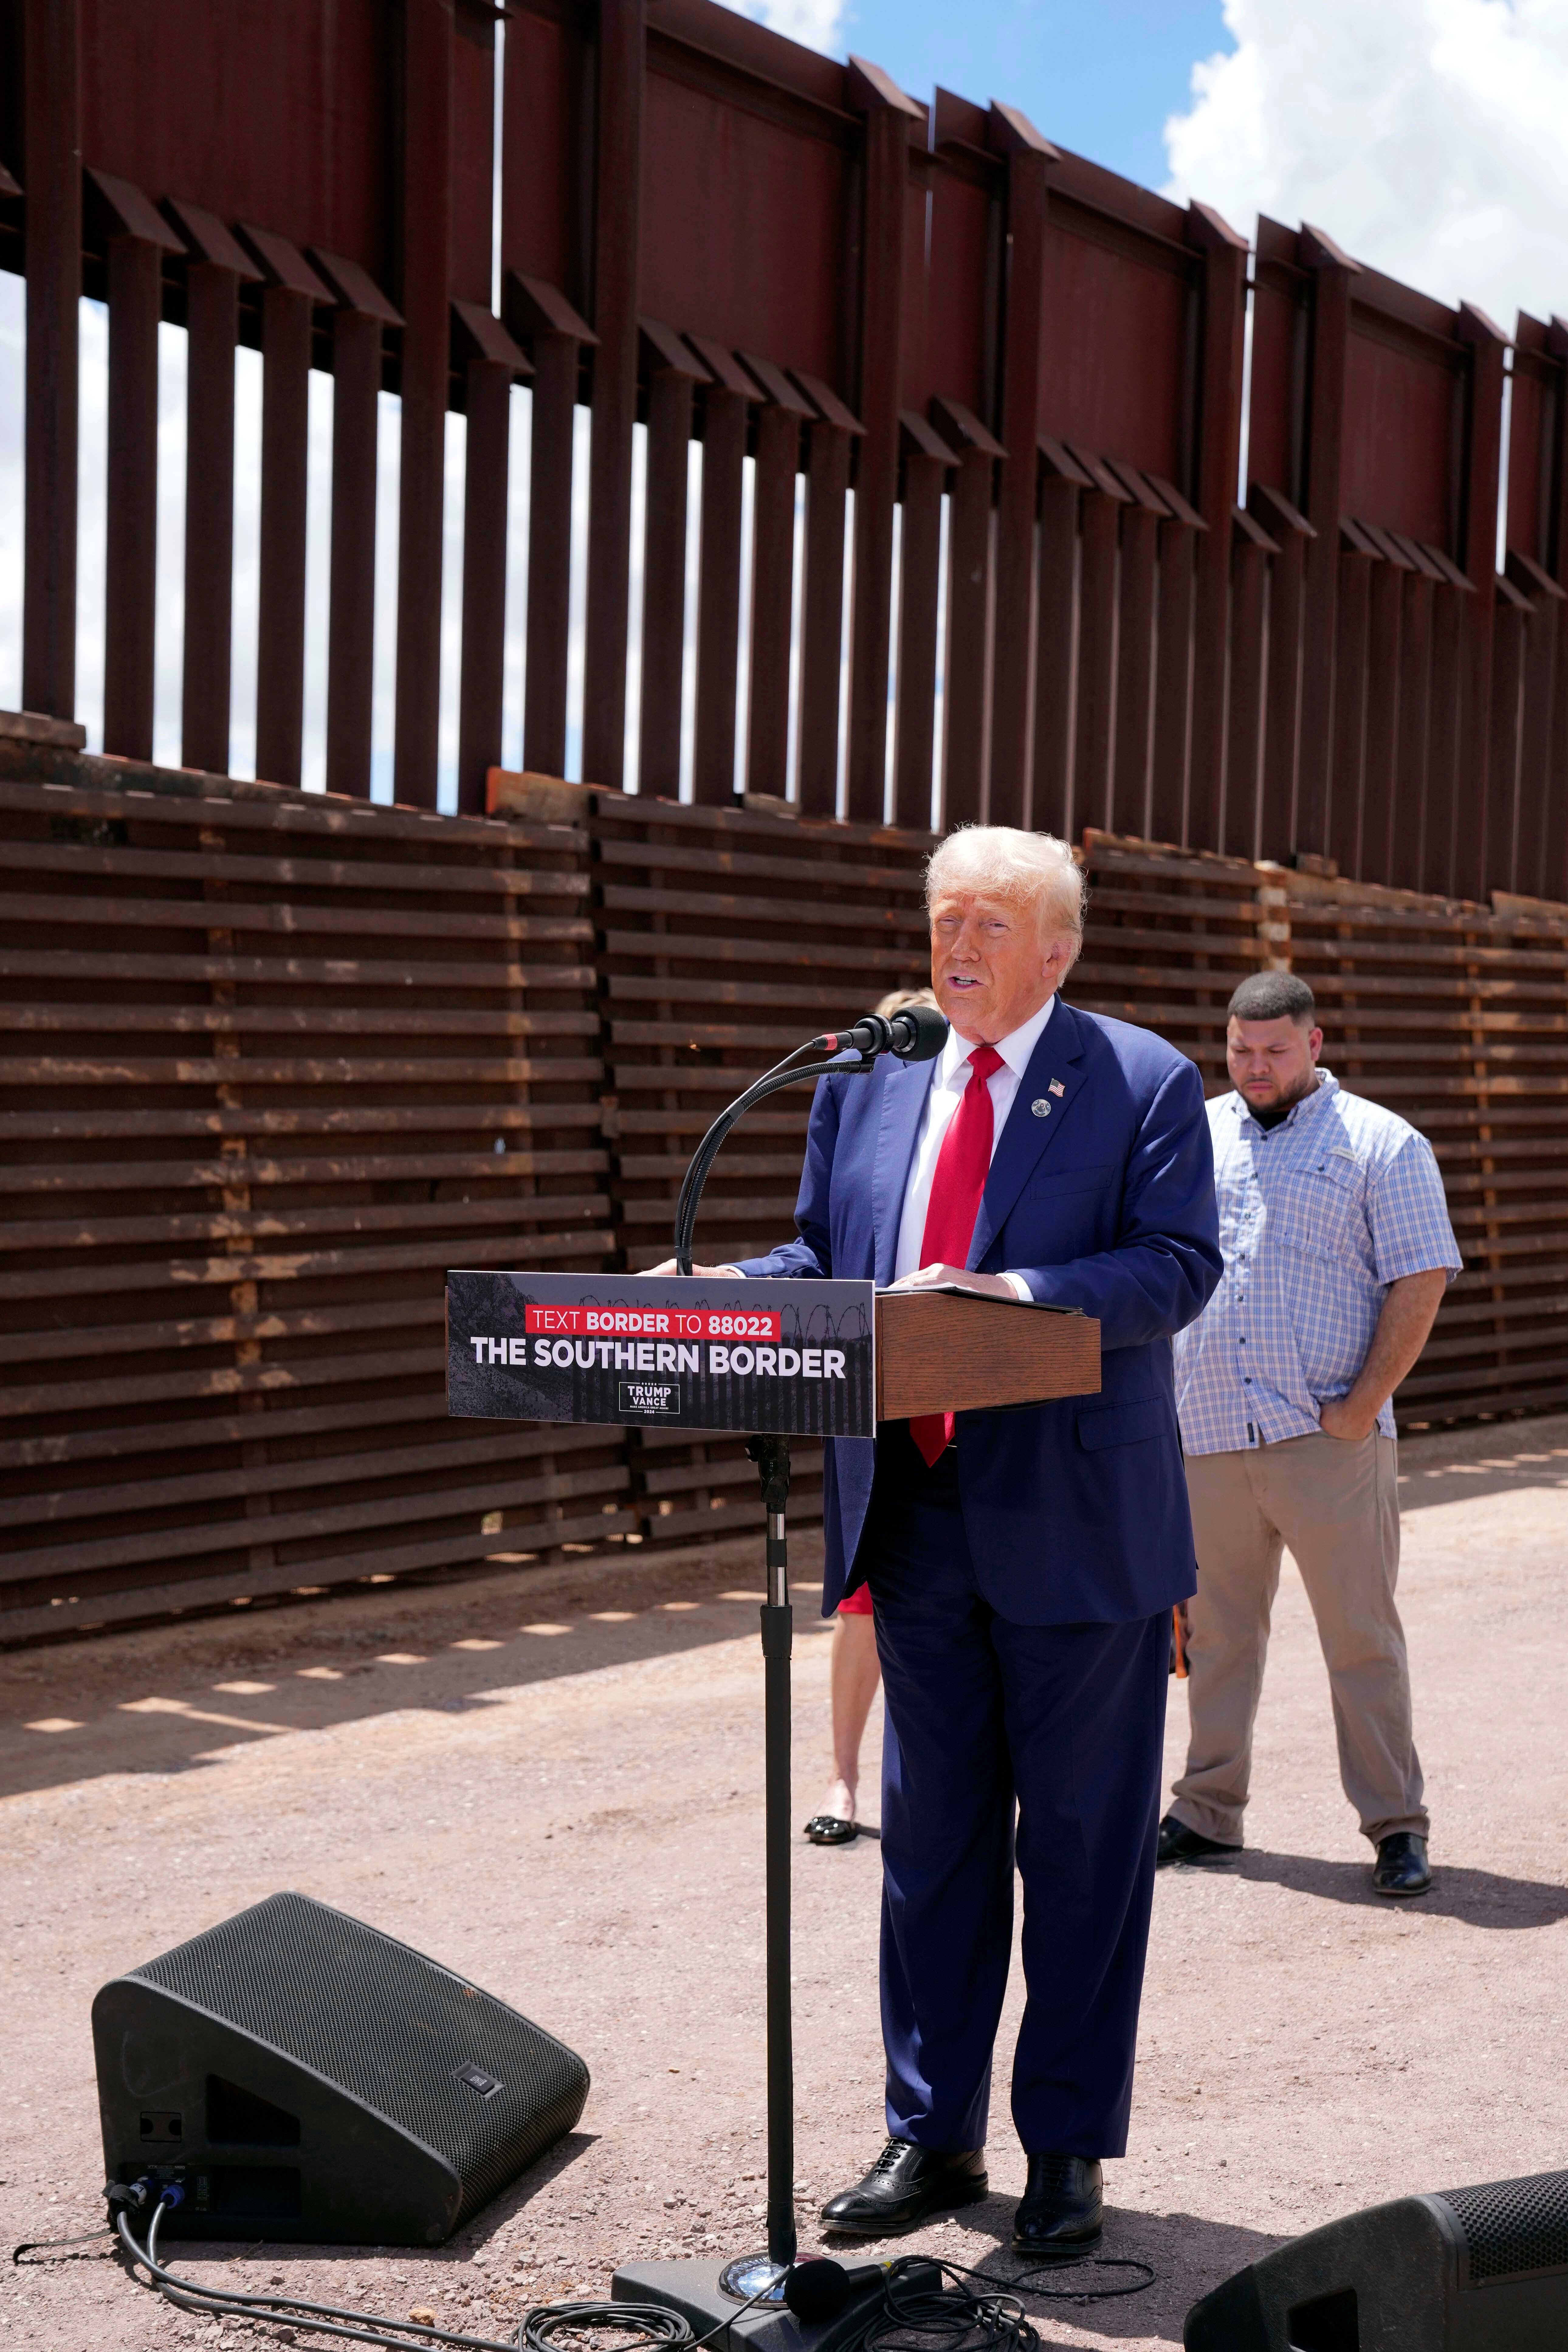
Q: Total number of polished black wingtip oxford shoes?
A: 2